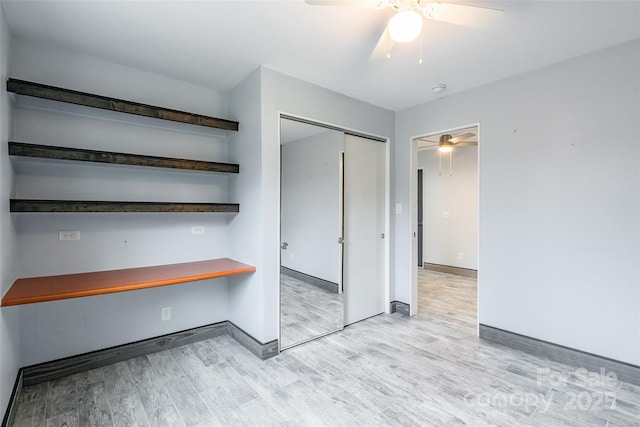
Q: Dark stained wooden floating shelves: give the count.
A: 3